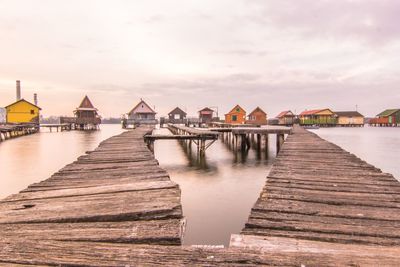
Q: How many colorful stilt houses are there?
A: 11